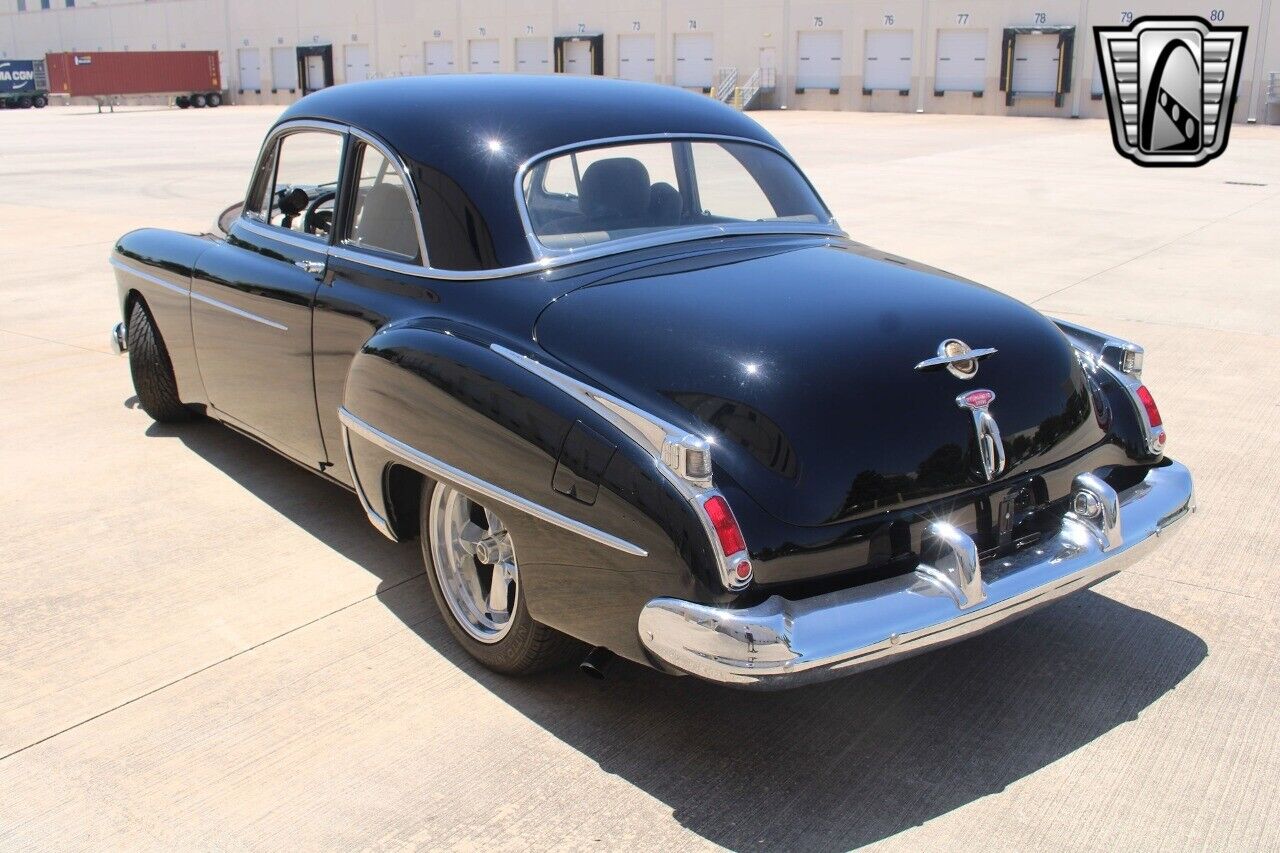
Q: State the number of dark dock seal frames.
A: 3